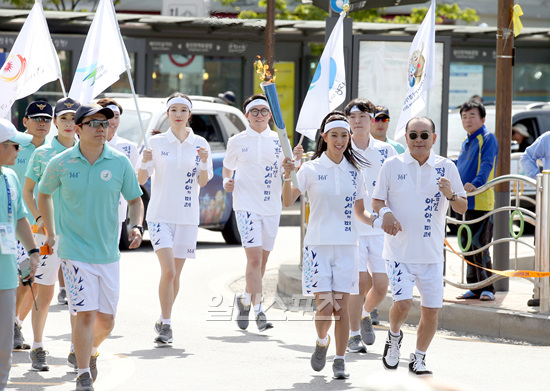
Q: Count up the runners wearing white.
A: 6